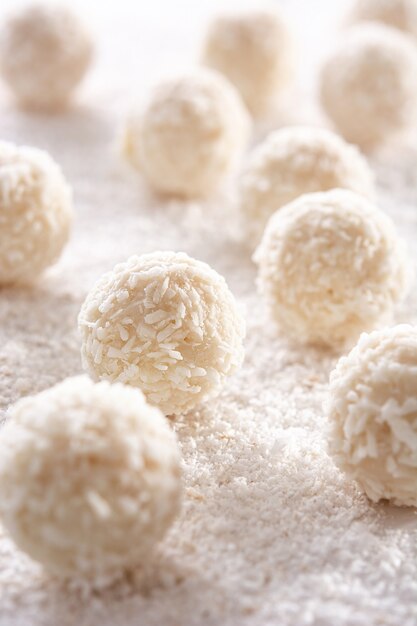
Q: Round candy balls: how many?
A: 11